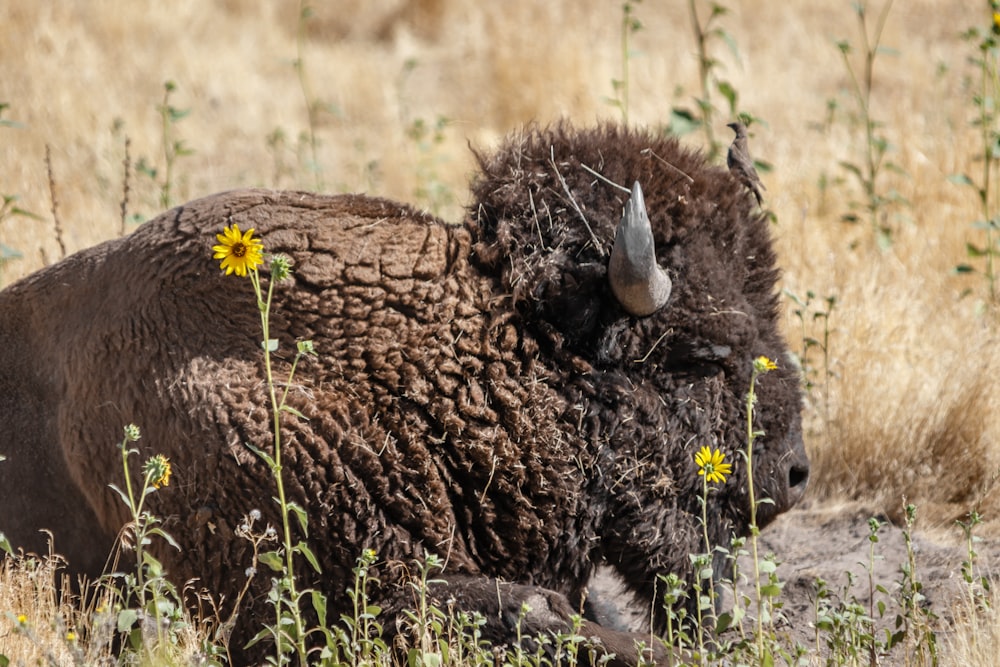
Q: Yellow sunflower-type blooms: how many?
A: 4